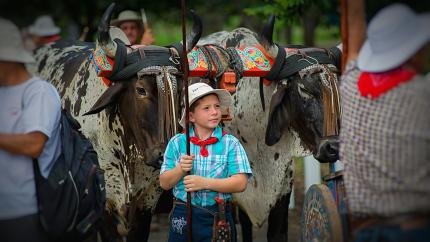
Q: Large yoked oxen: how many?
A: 2